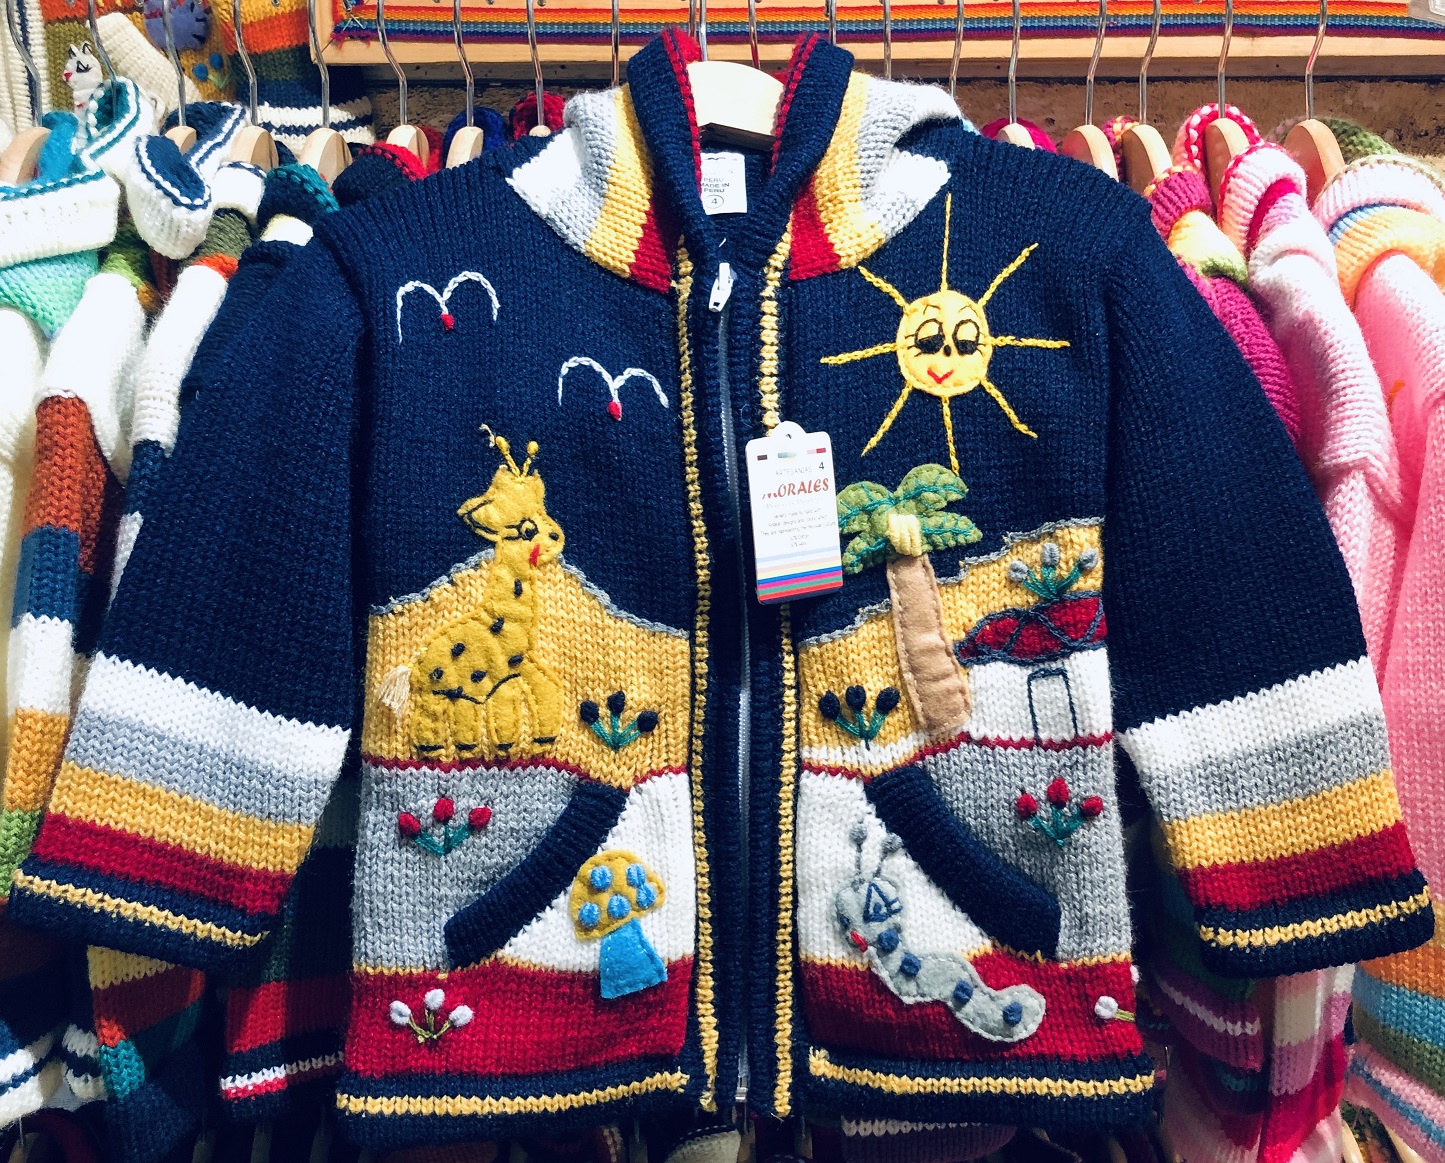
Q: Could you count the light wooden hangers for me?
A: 13